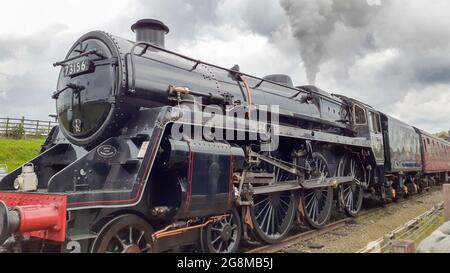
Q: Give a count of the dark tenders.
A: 1